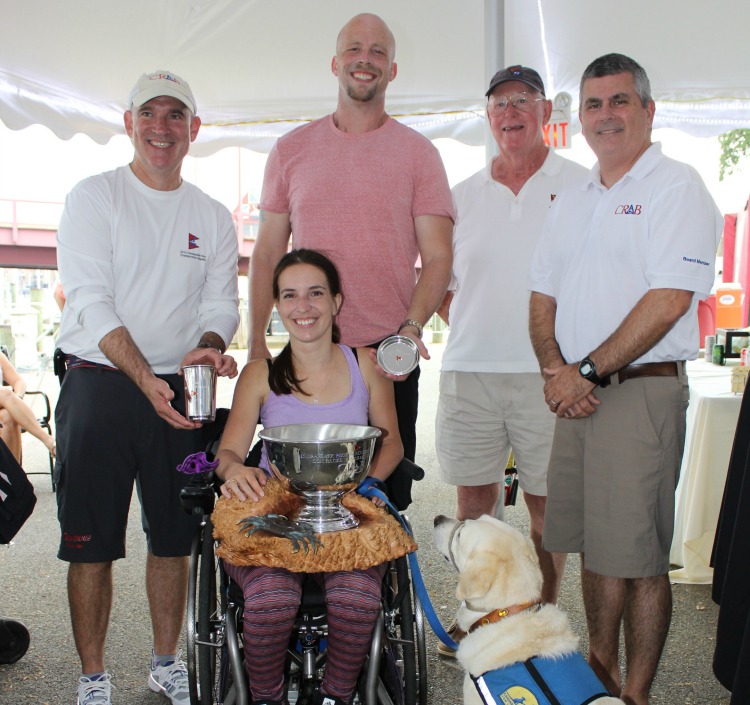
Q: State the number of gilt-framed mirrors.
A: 0